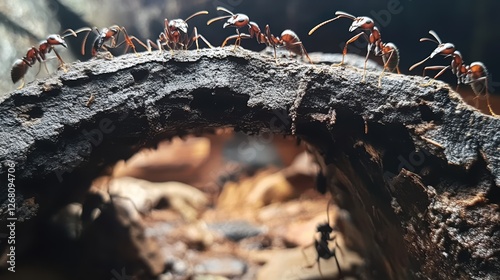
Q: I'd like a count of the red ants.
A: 6